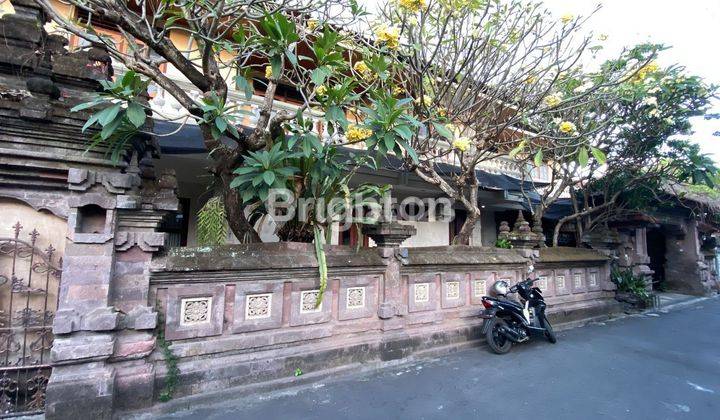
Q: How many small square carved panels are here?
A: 12